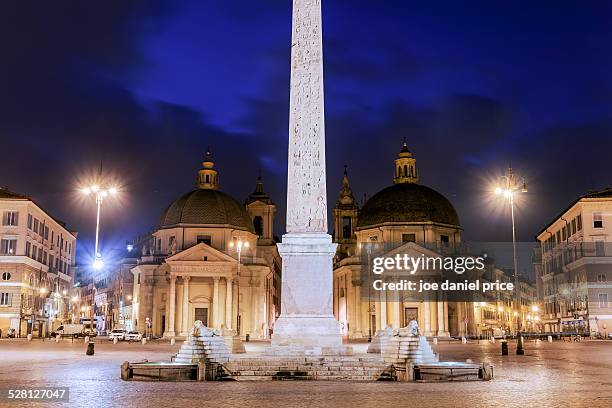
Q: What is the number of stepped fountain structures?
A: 2